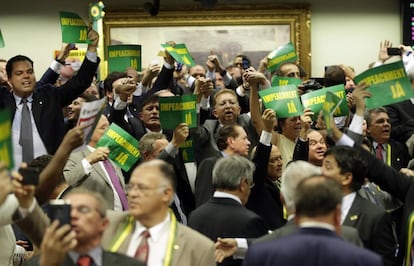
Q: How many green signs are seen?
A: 14